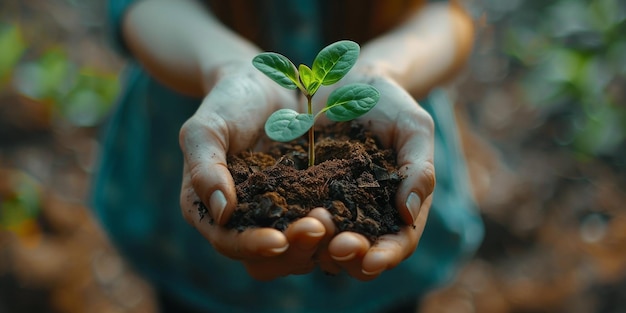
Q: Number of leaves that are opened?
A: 4